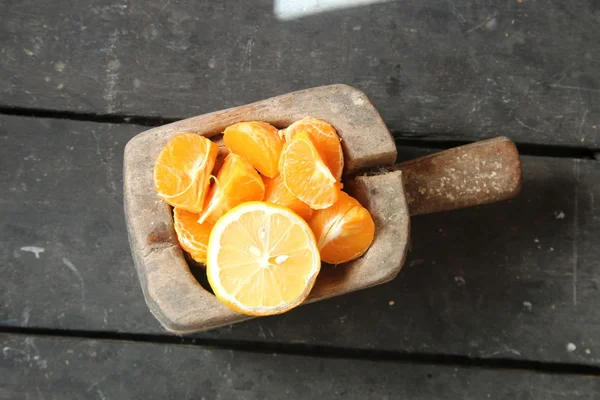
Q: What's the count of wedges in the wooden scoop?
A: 8